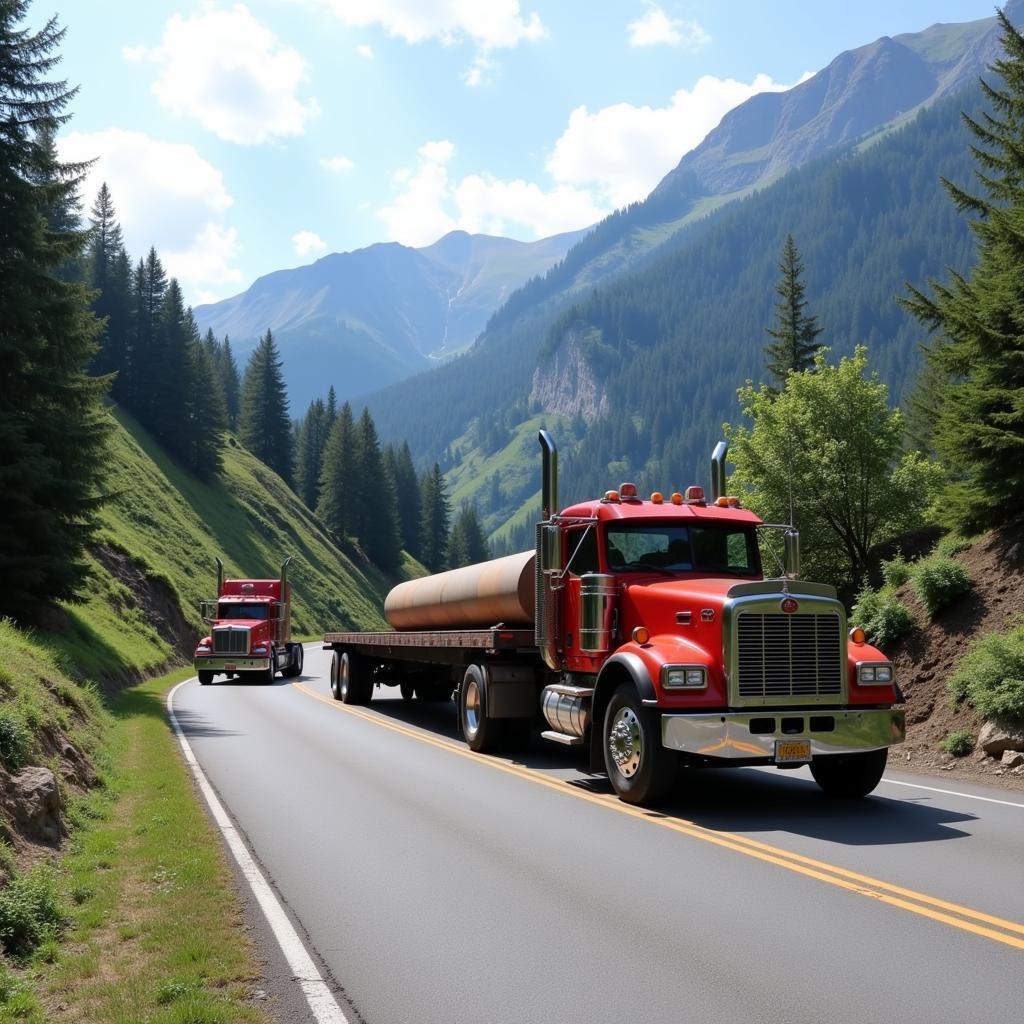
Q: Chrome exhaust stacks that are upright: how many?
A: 4